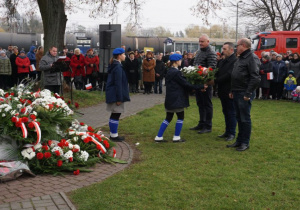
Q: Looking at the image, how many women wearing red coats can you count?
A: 4